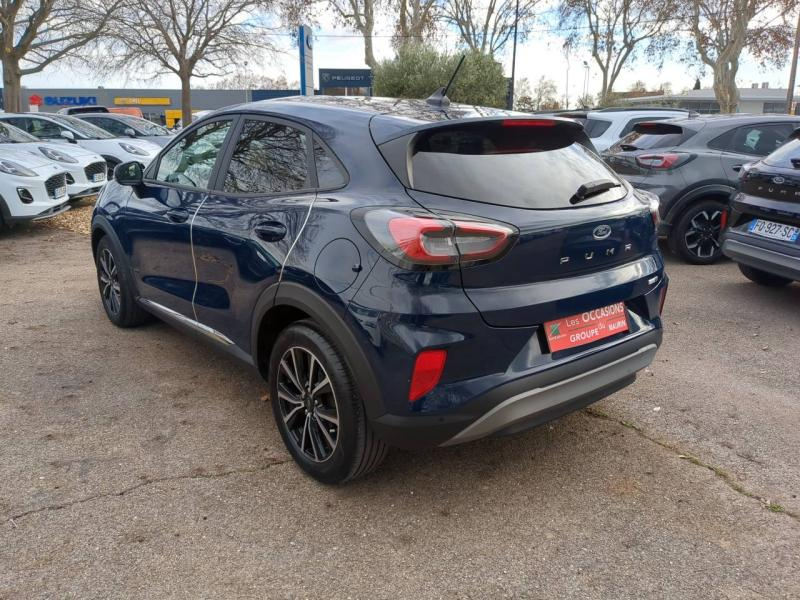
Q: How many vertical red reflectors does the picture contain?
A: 3